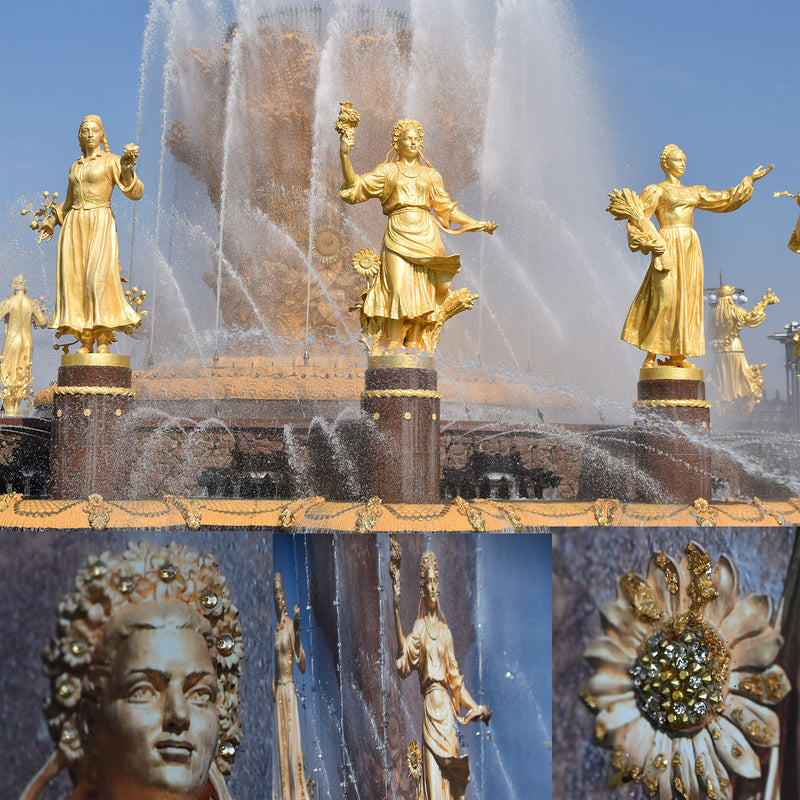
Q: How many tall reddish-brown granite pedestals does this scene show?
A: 3